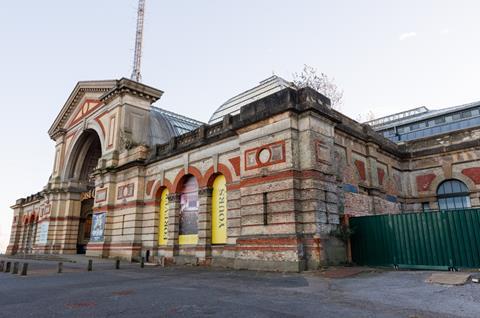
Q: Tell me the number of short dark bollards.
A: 8